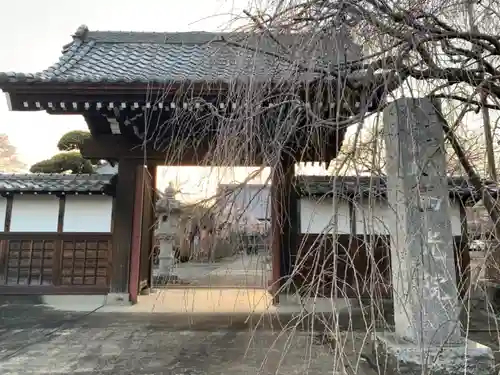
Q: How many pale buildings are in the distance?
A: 1